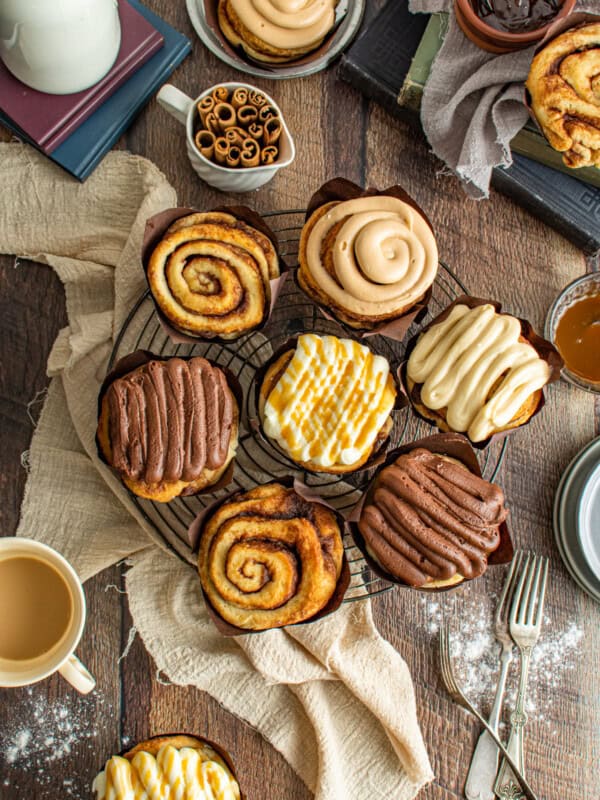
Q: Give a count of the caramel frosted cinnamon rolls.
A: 2